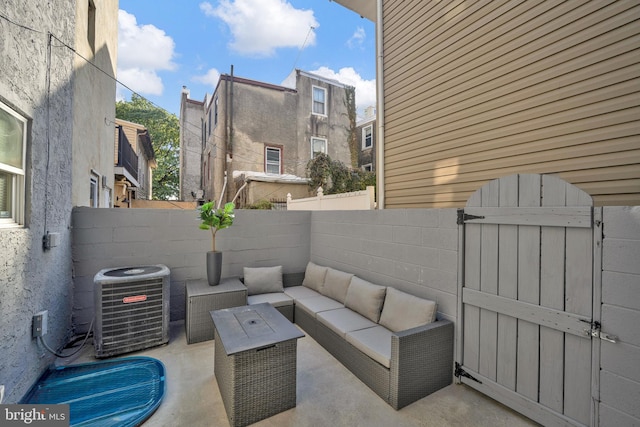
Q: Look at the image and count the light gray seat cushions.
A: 5